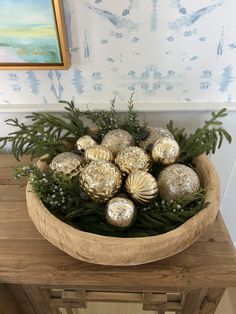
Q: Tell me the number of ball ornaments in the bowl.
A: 11